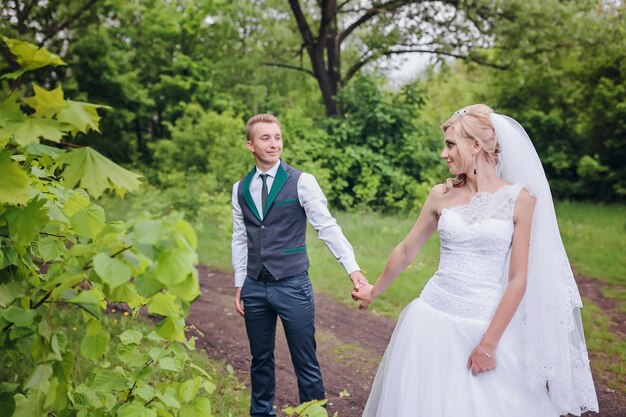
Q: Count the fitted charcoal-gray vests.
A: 1